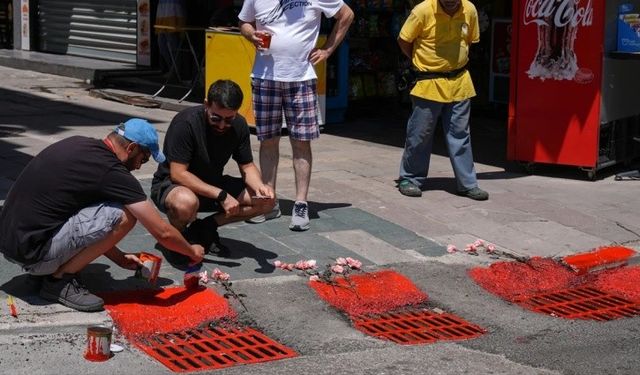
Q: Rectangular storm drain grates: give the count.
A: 3